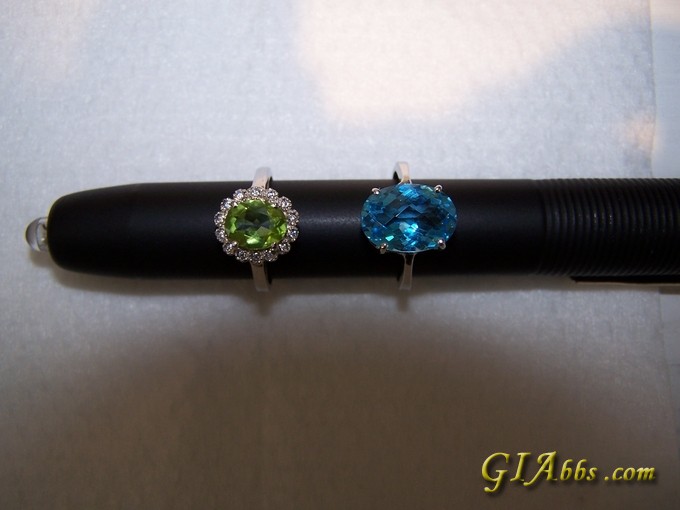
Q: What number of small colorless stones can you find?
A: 14